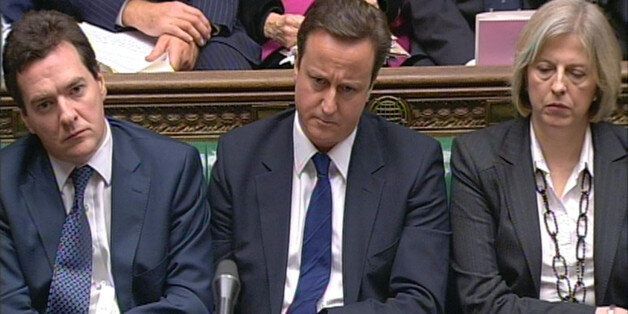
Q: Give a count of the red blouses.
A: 0